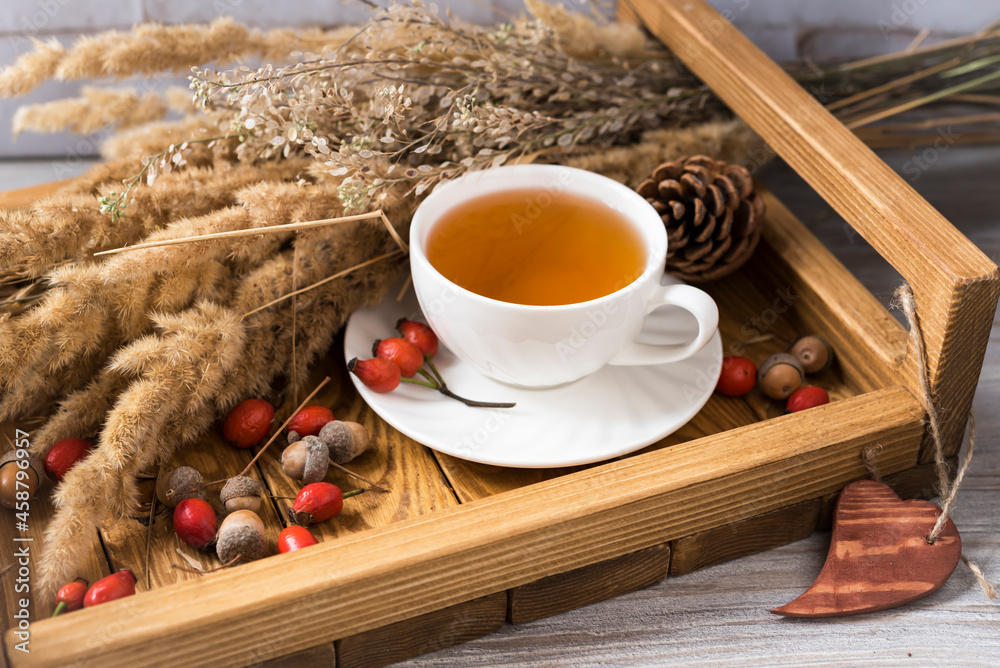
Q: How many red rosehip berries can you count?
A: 13